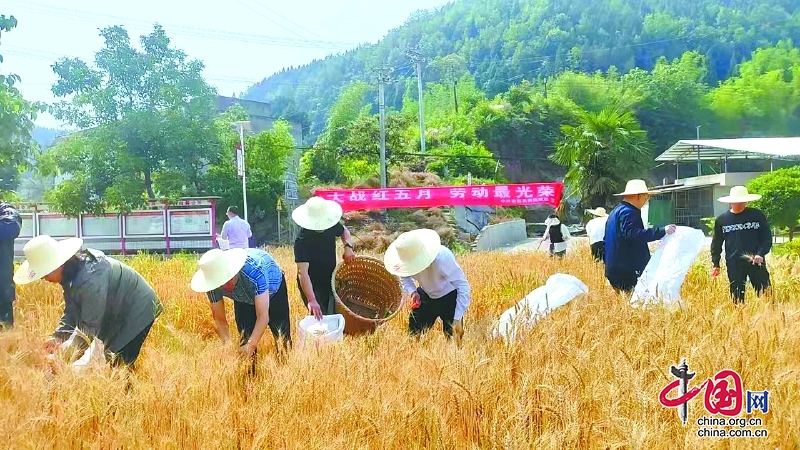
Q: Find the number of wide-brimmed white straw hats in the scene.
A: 7